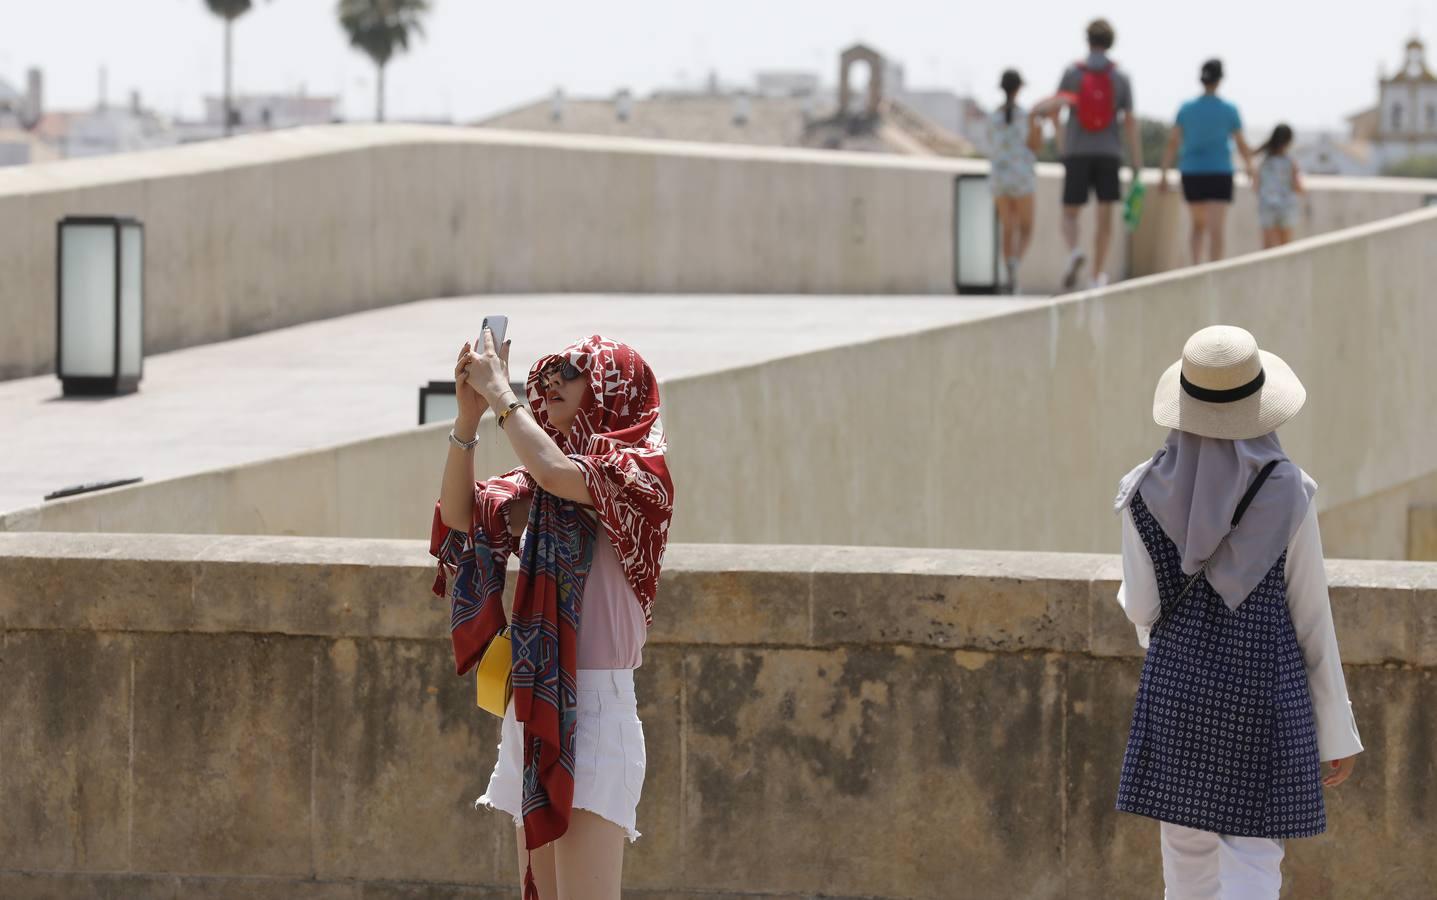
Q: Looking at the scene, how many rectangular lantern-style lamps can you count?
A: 3